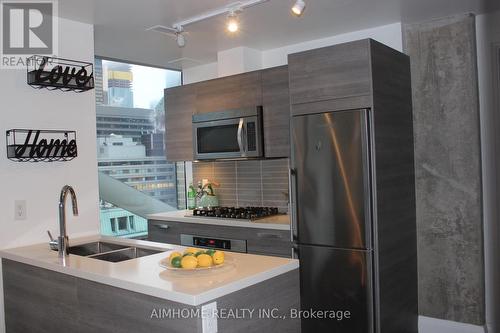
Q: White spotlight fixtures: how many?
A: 3